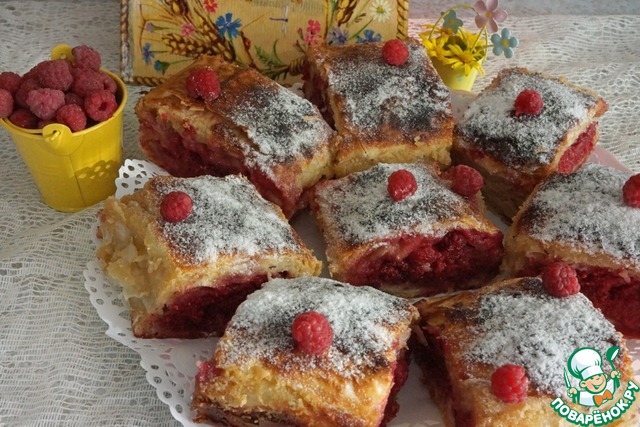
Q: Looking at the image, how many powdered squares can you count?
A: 8